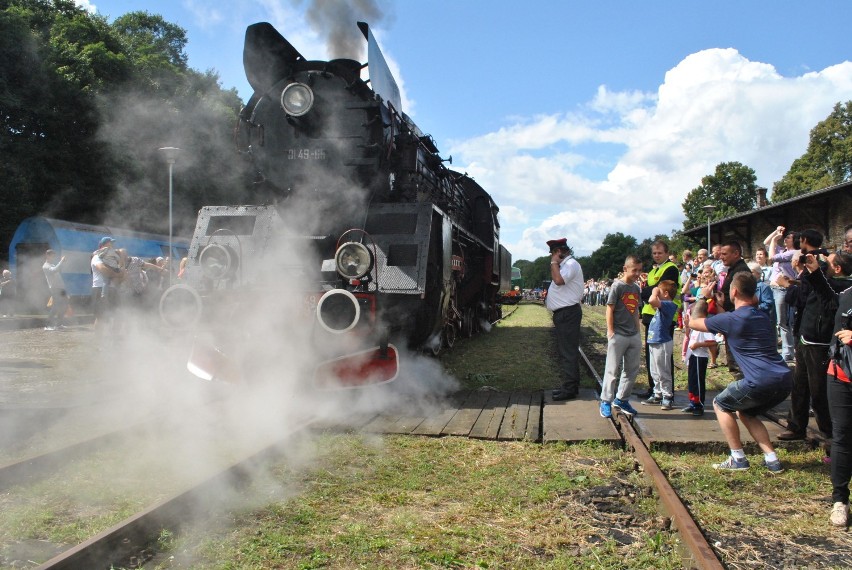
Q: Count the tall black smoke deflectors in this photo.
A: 2